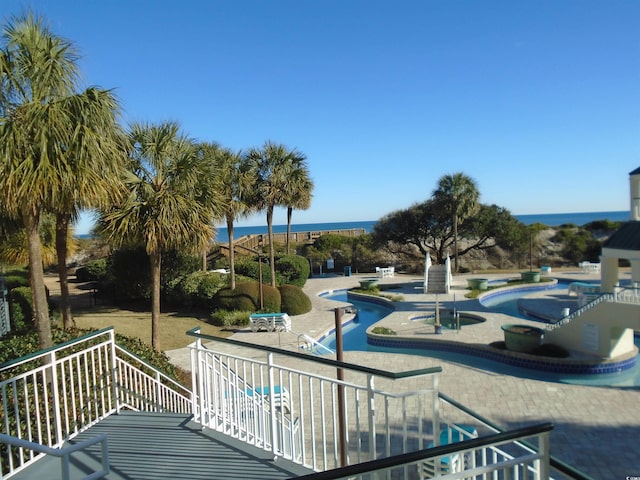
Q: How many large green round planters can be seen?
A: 4